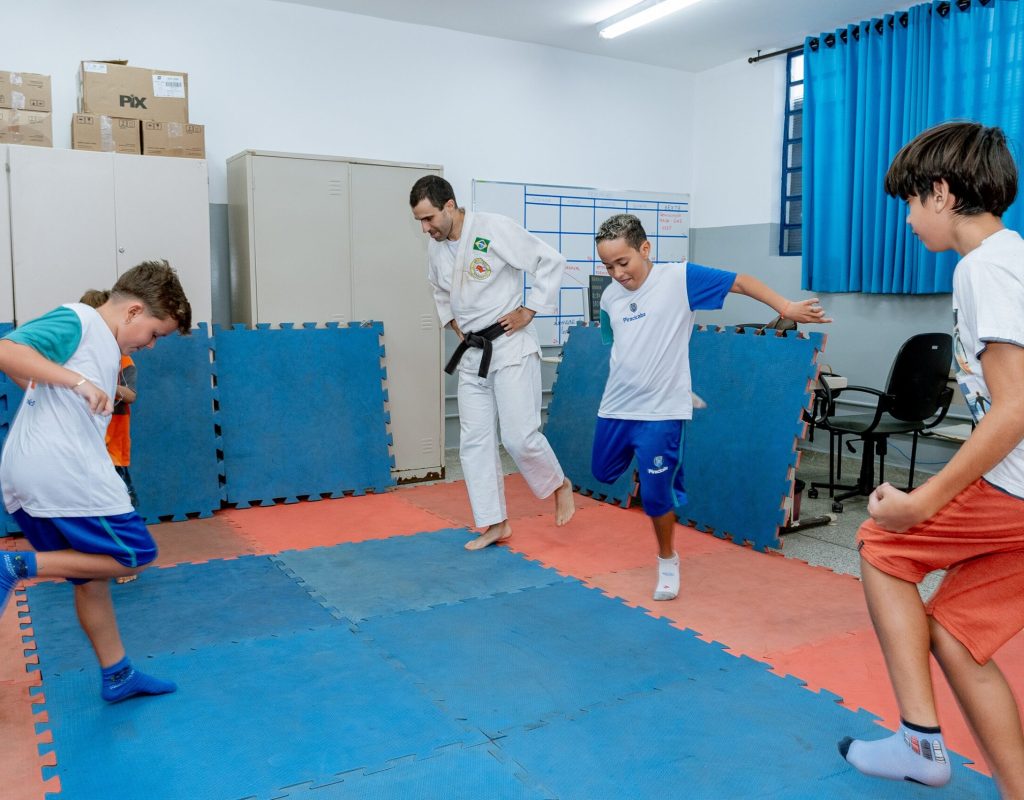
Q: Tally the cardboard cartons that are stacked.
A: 5